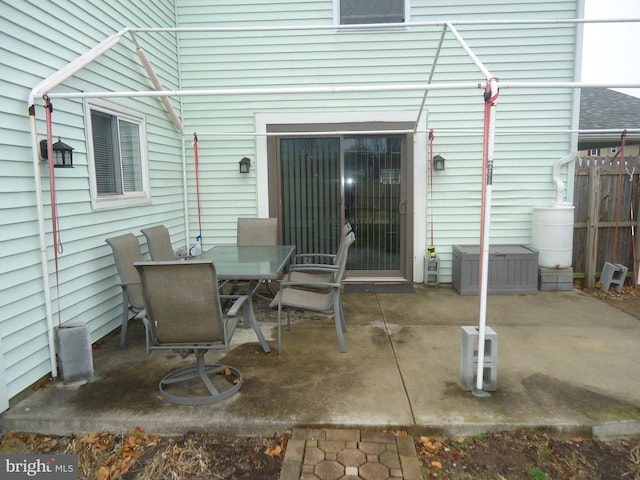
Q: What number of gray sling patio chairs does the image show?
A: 6